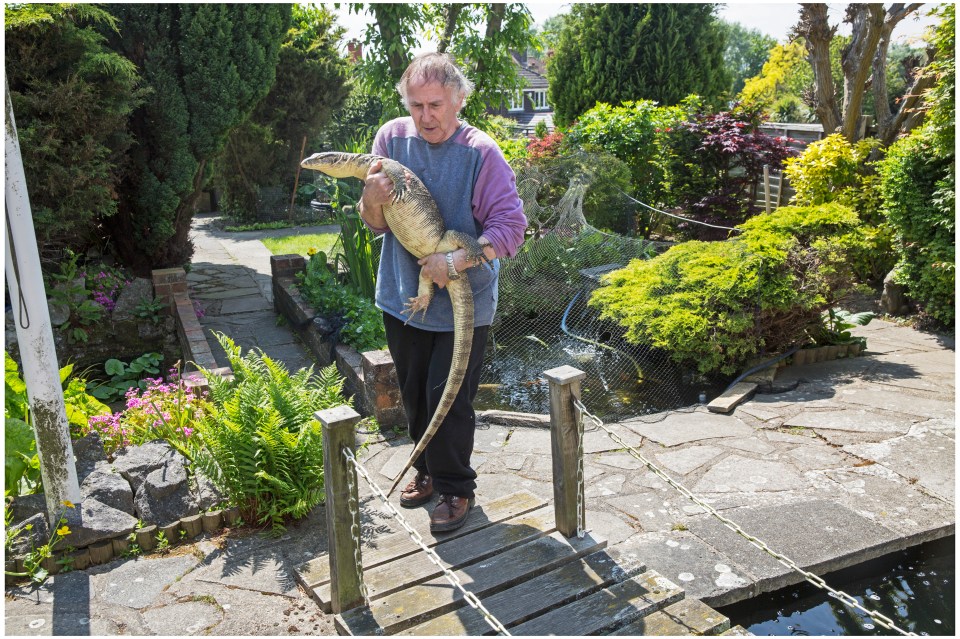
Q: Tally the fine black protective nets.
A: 1